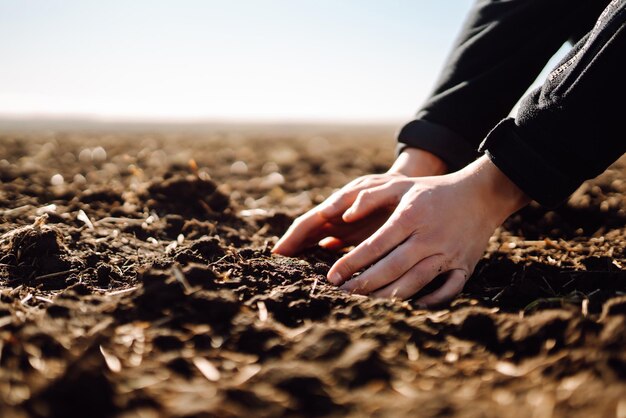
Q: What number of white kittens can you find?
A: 0